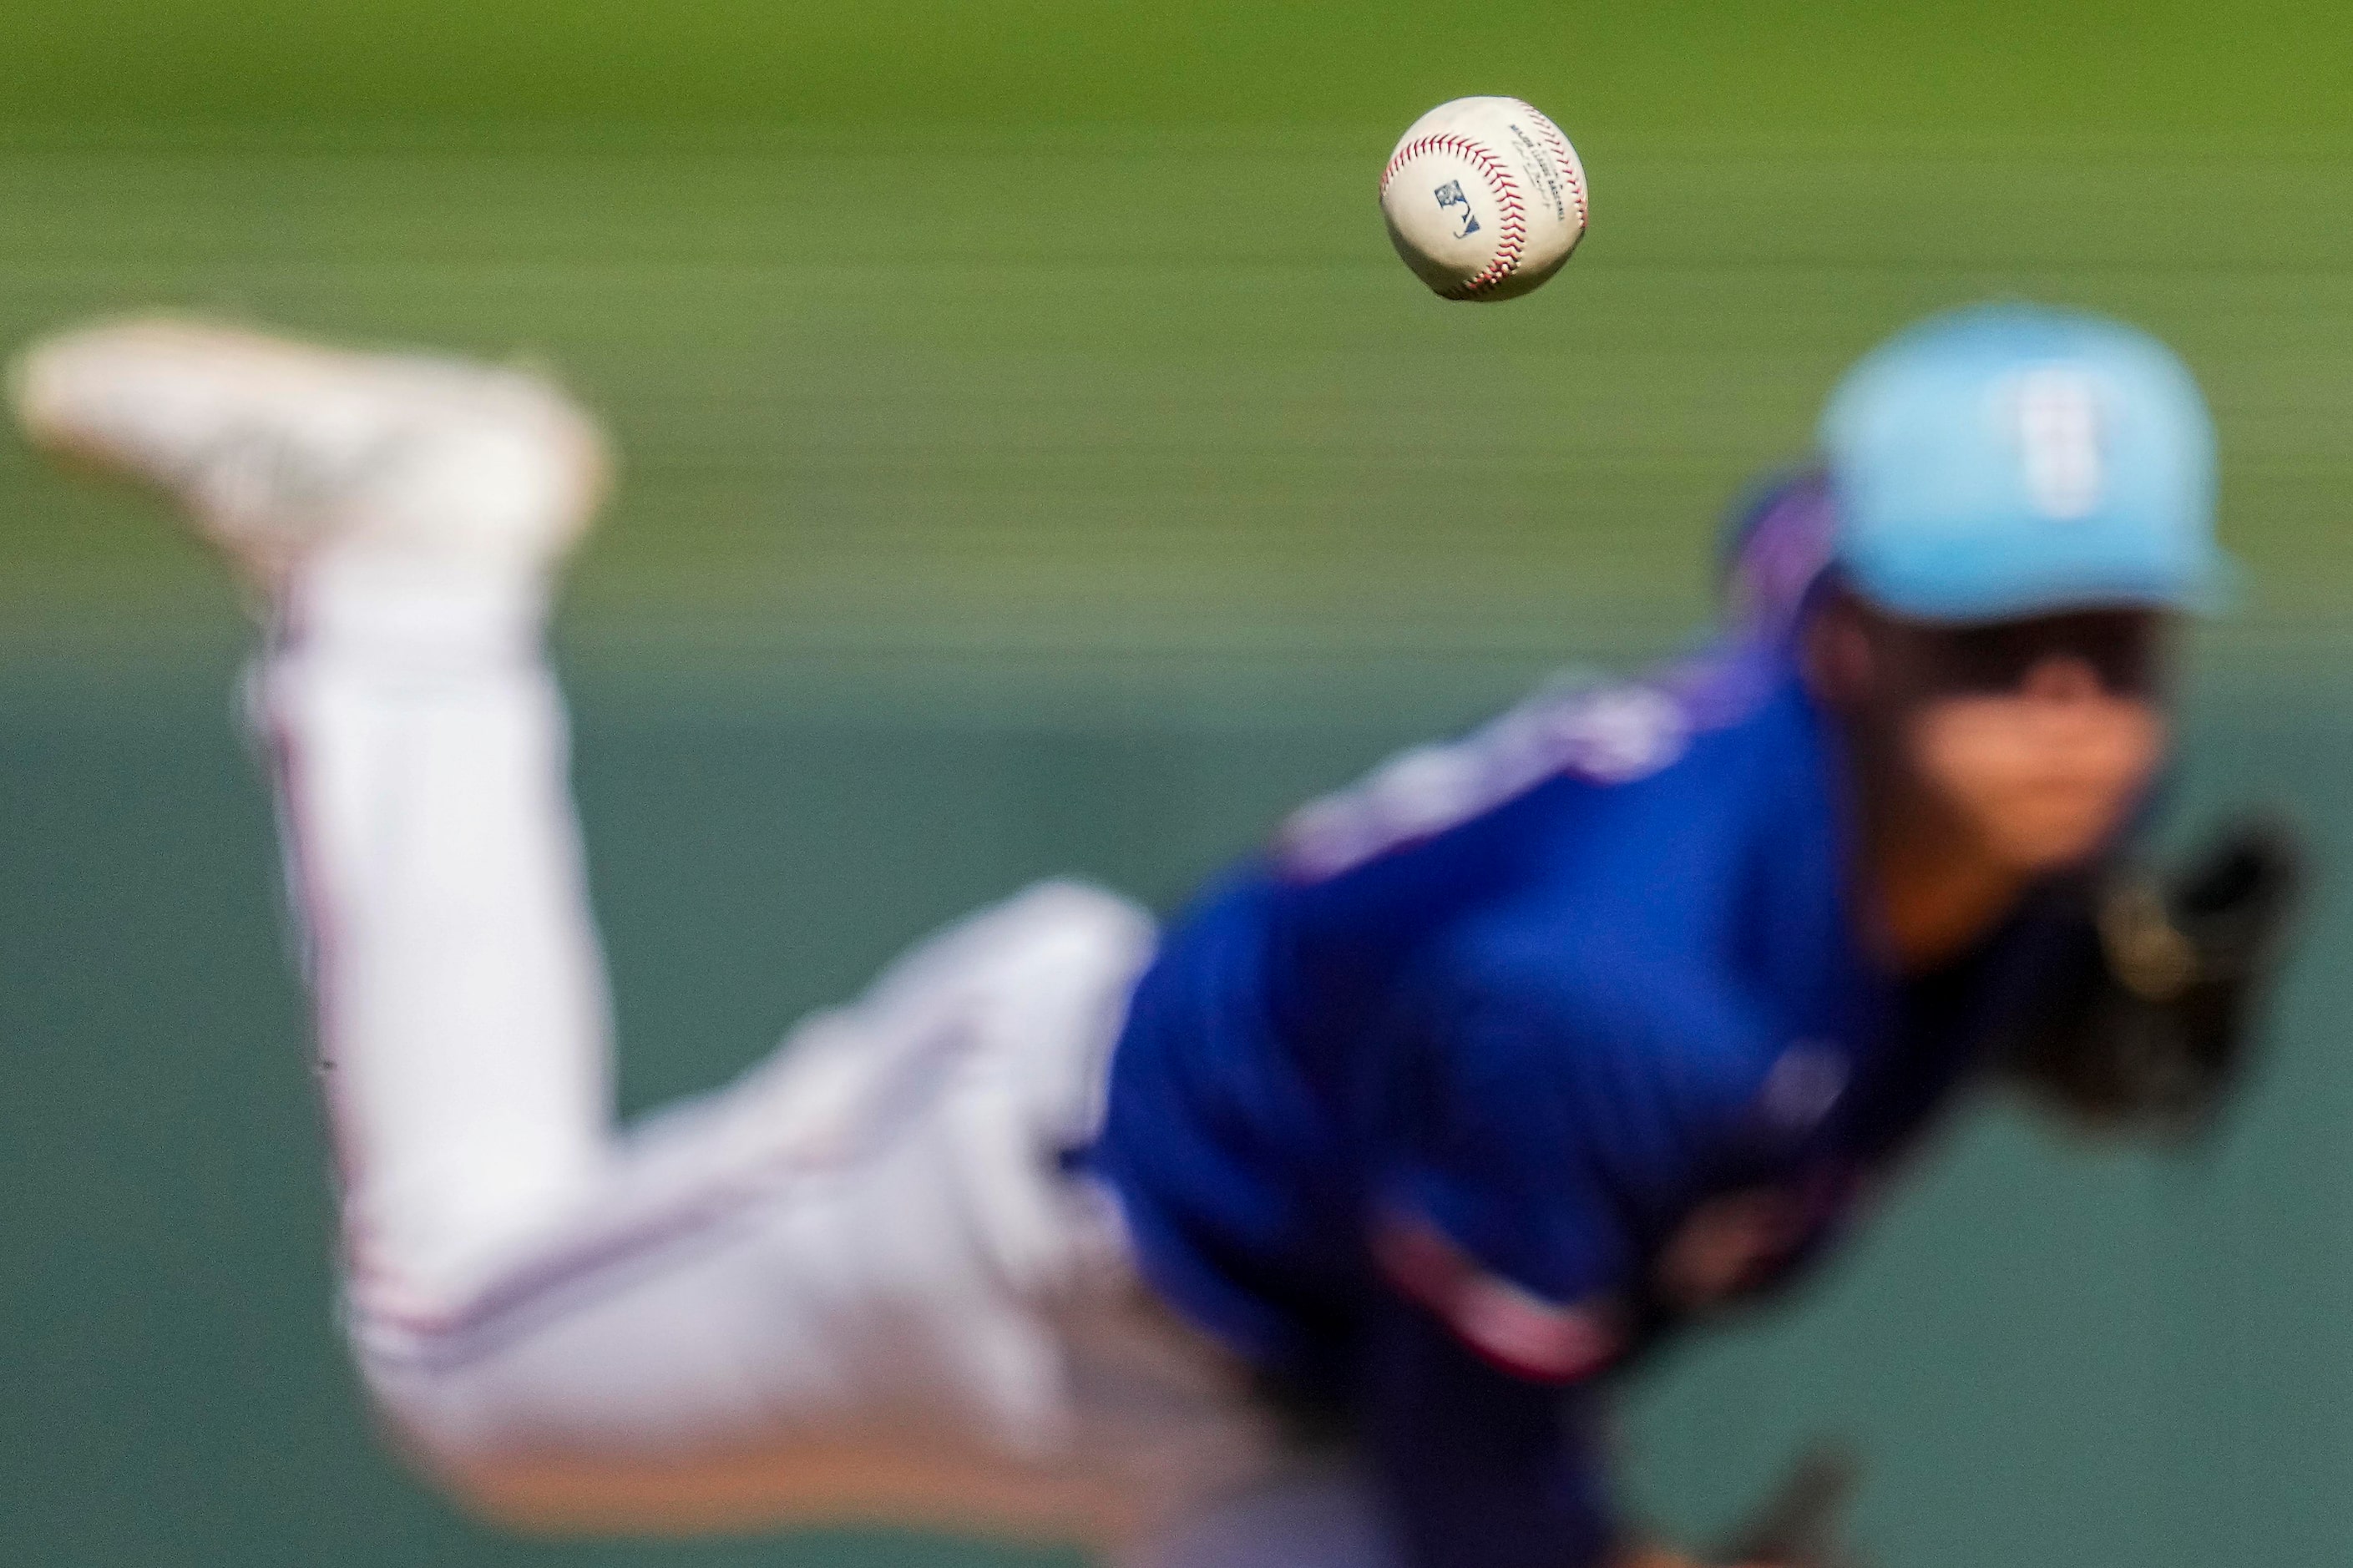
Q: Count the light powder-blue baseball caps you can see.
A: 1